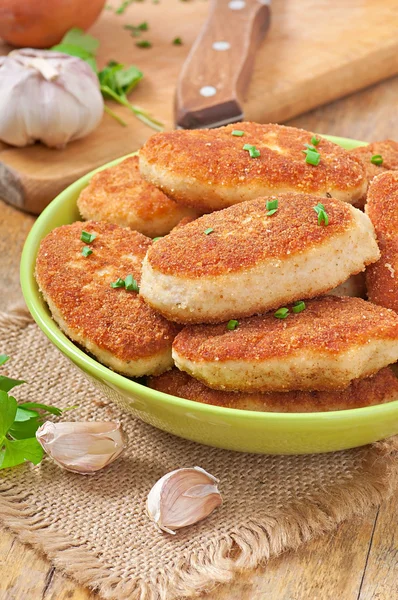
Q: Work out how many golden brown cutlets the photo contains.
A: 8